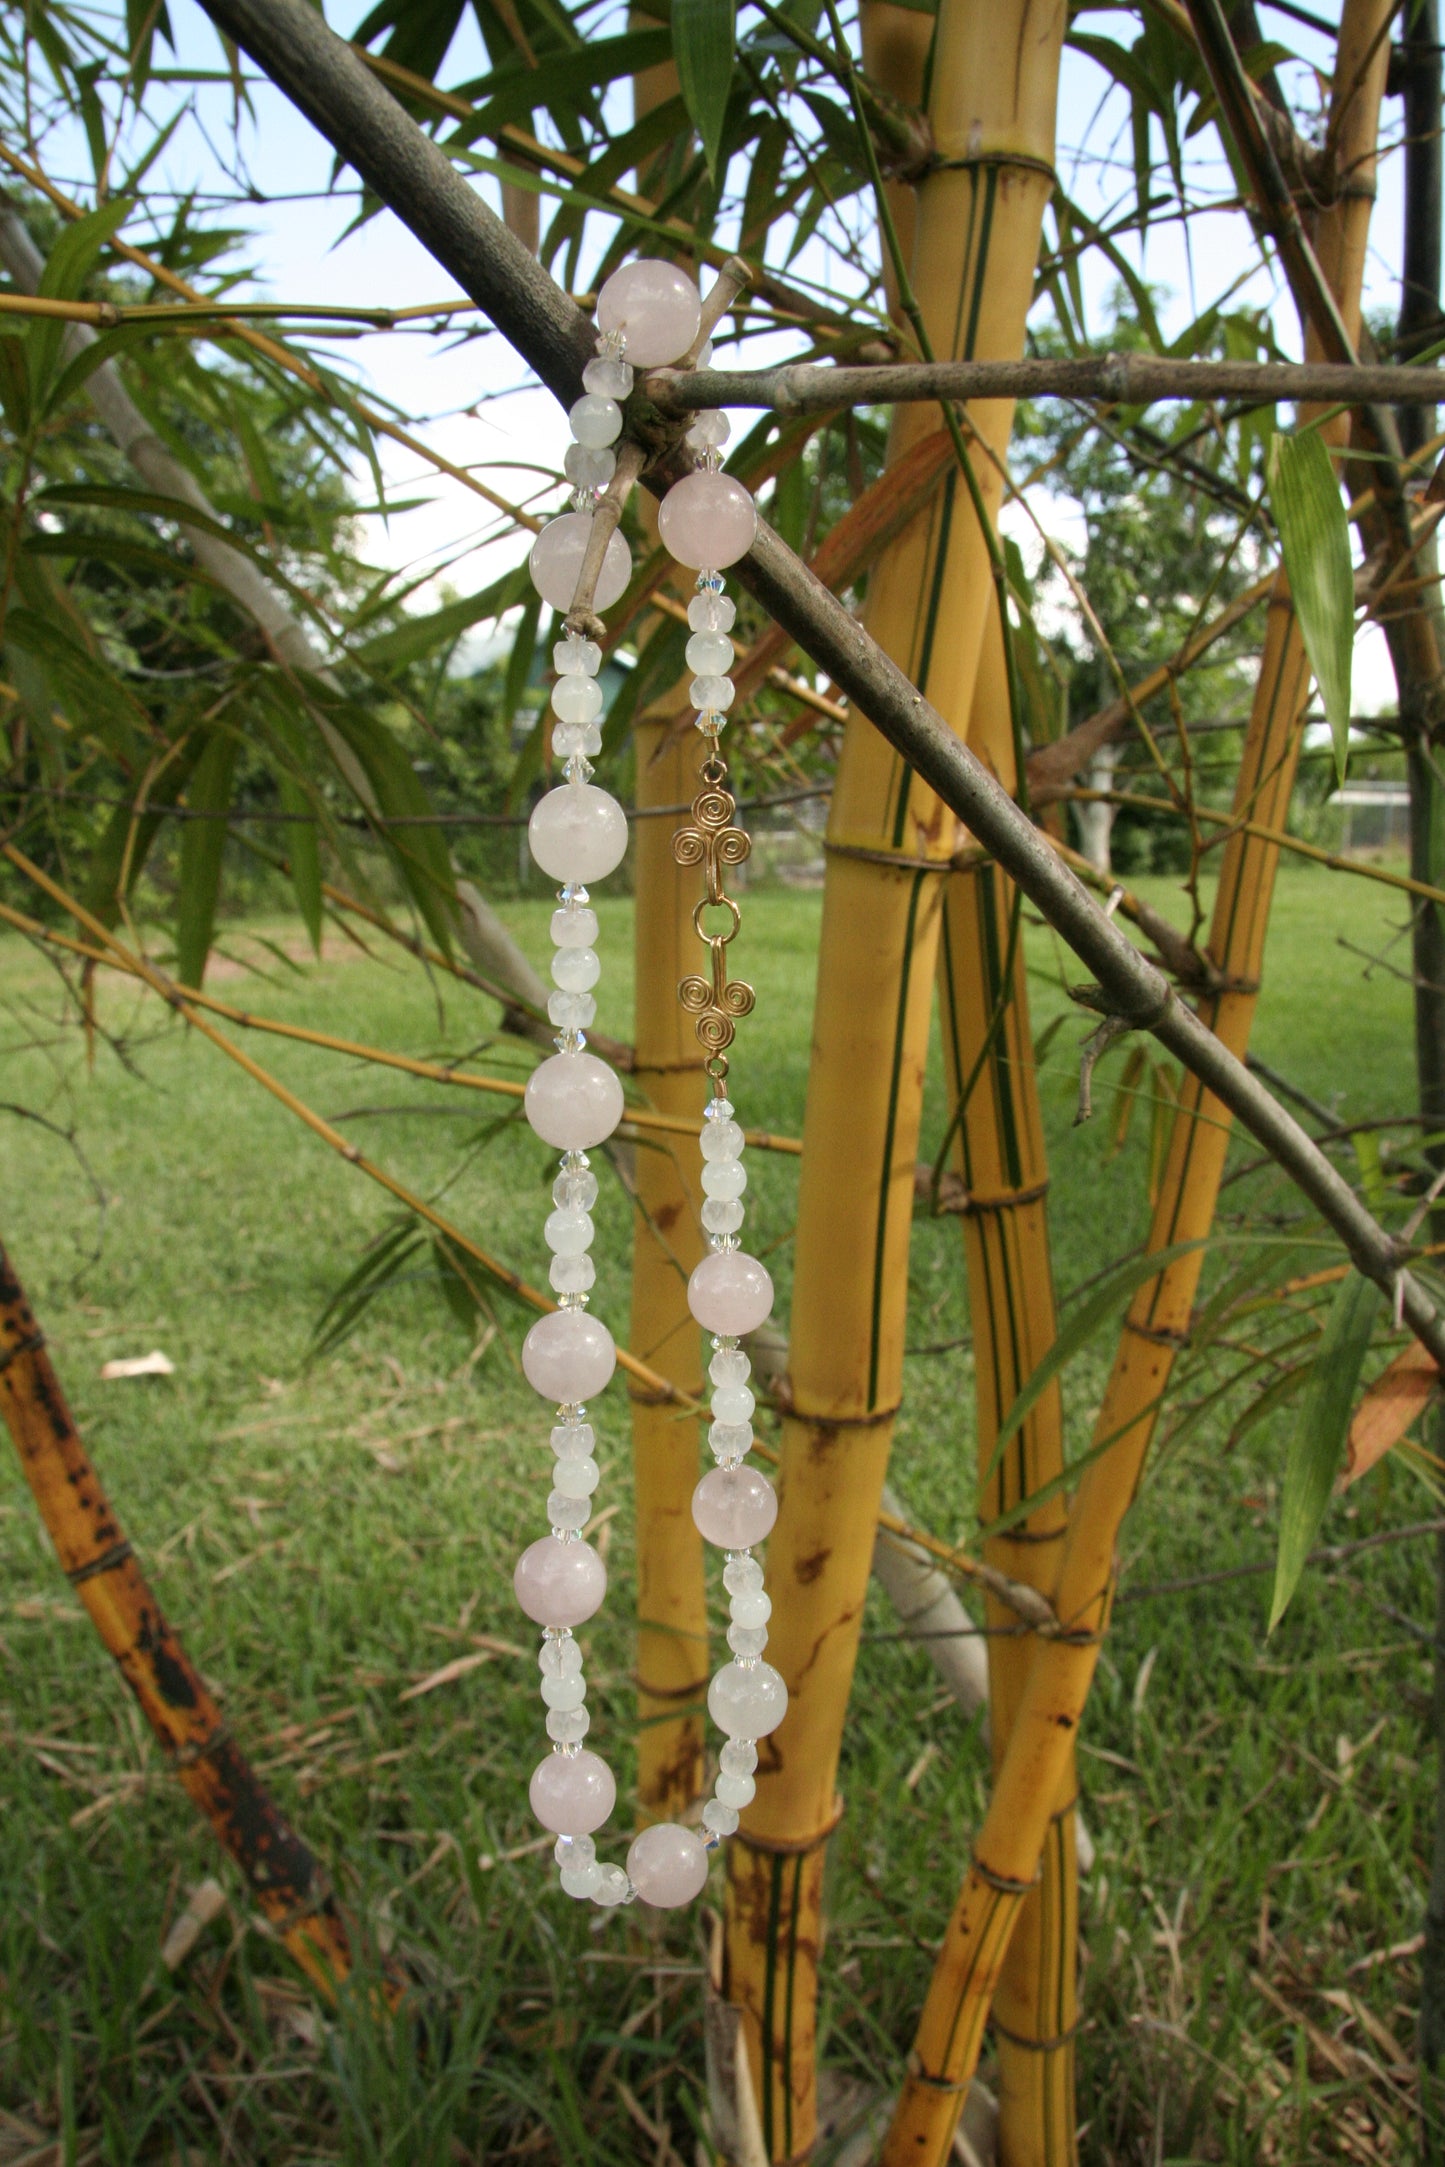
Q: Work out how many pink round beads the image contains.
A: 12